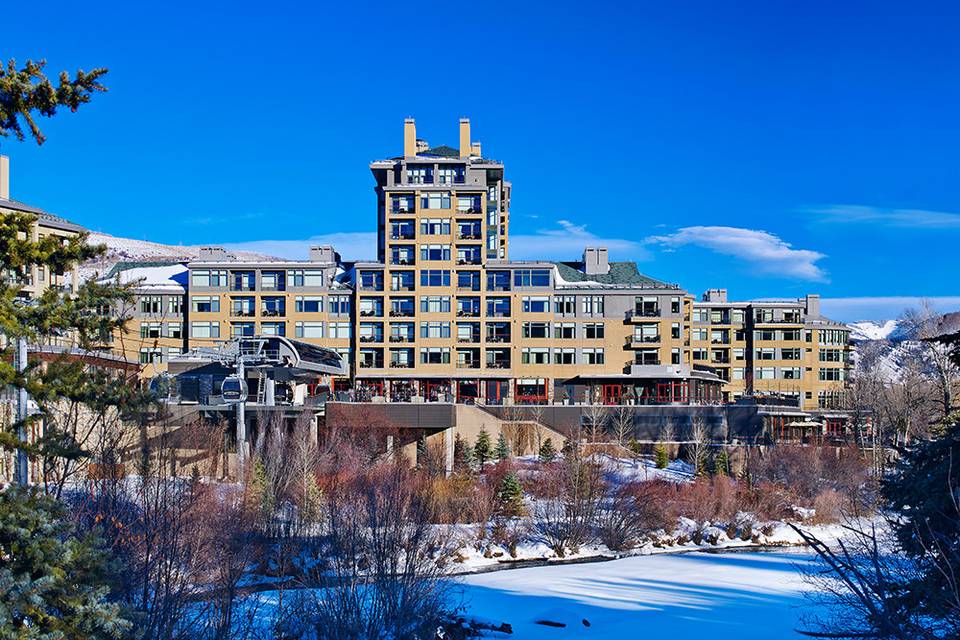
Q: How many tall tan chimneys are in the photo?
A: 2